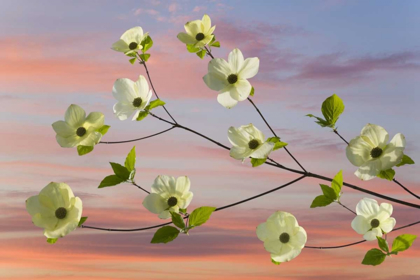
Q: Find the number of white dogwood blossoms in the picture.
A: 11